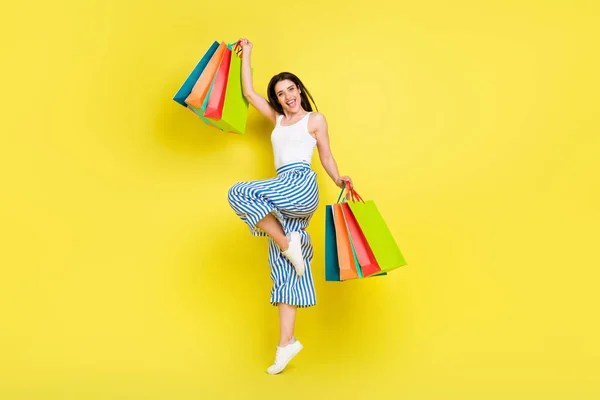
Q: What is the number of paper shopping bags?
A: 10